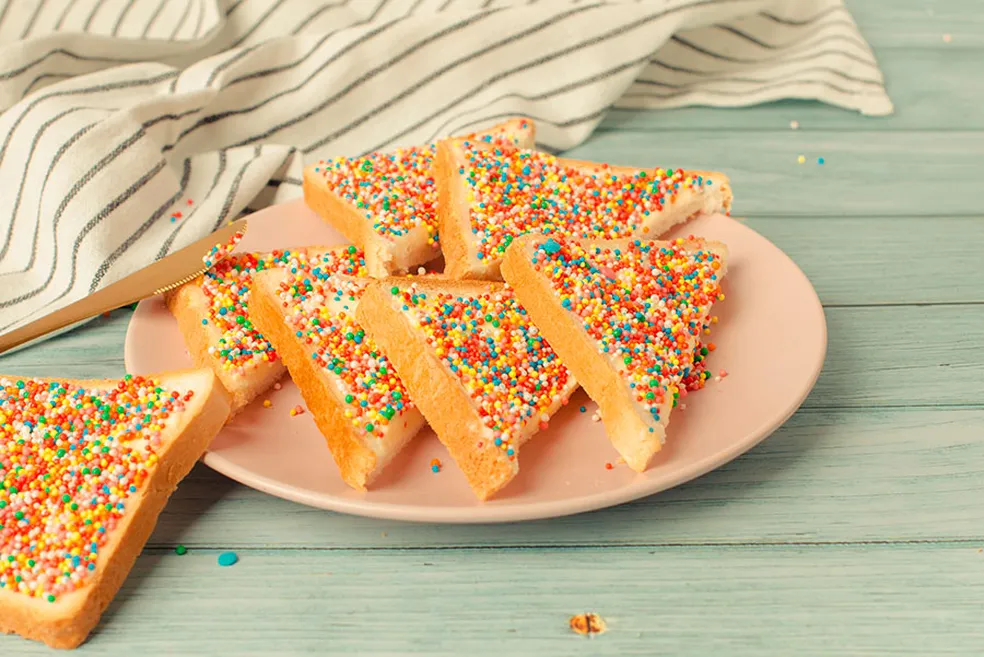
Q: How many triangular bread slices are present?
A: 6